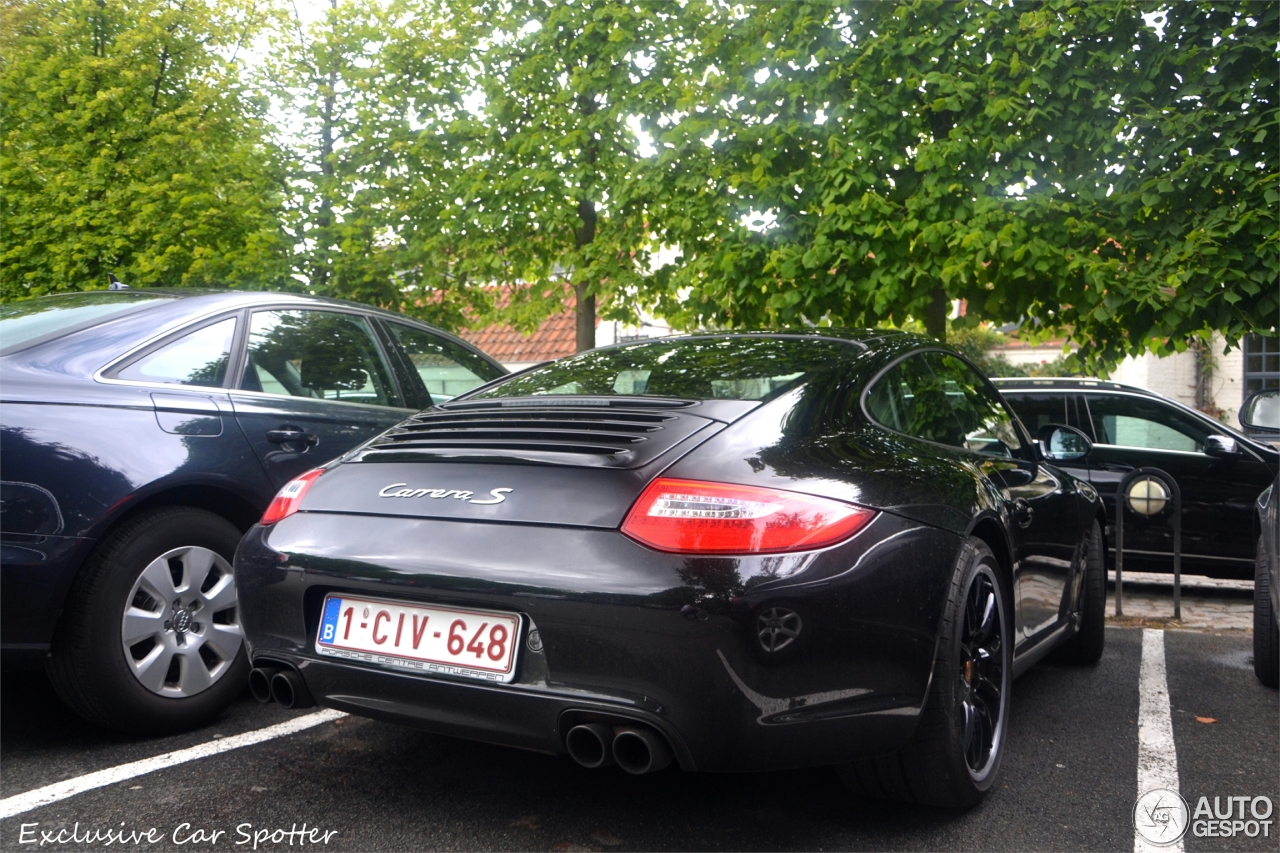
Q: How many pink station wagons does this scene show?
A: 0